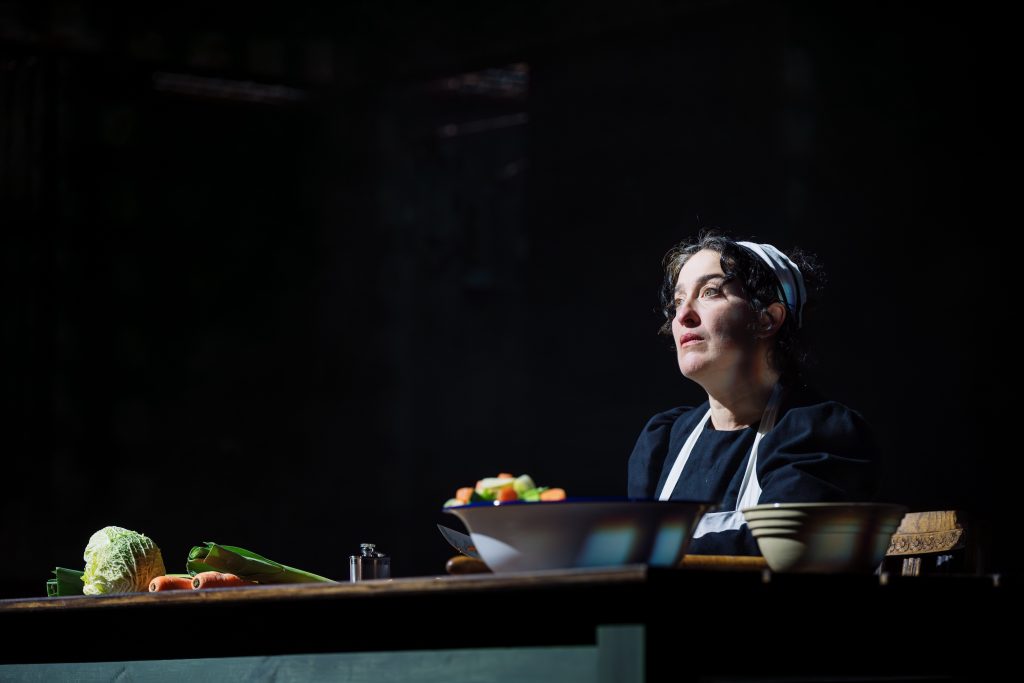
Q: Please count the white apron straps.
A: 2